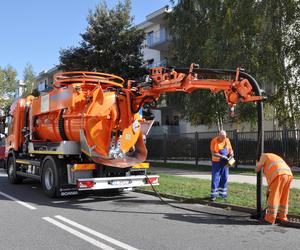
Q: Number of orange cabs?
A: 1